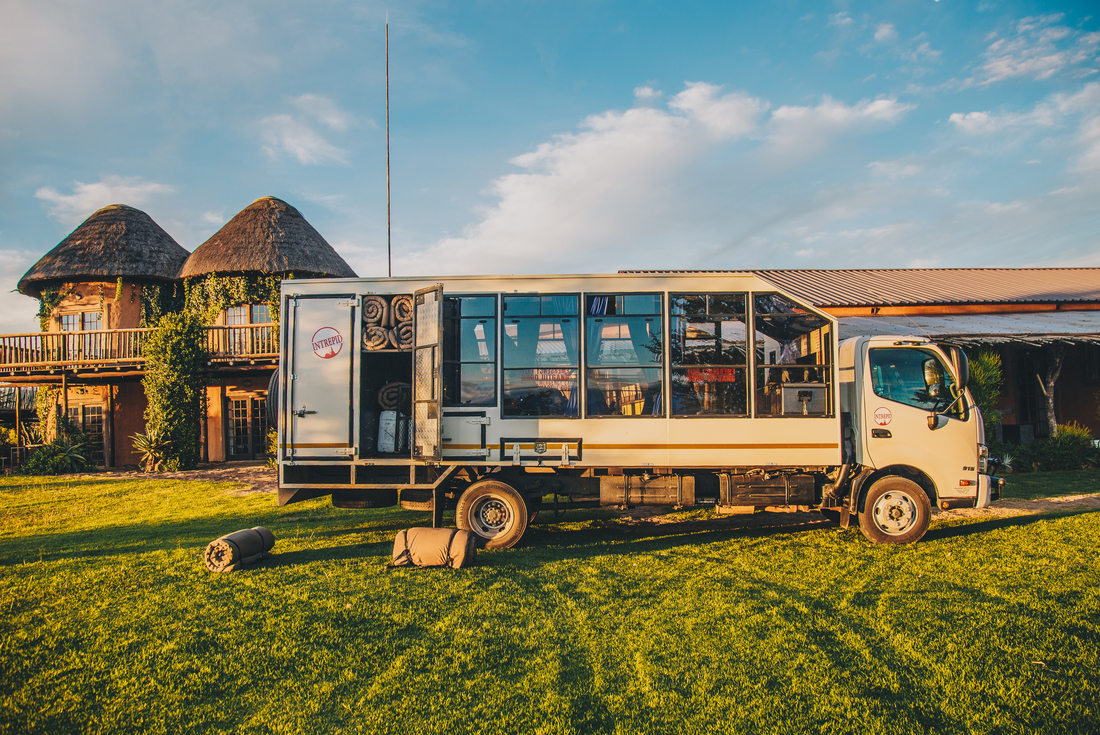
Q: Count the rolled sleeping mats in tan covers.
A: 7